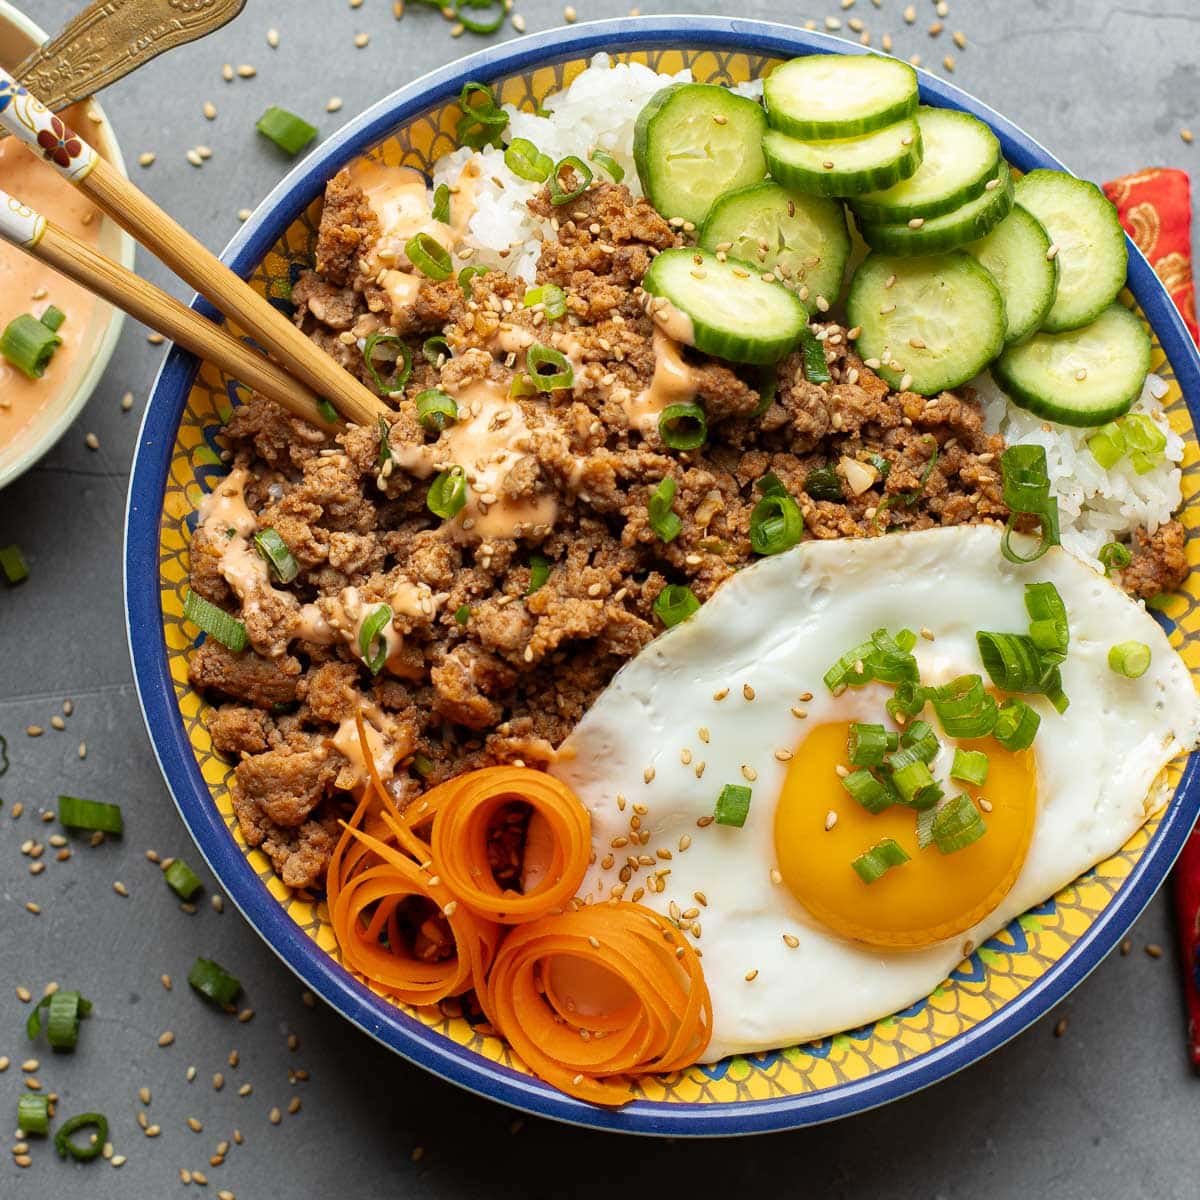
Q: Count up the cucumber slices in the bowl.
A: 11